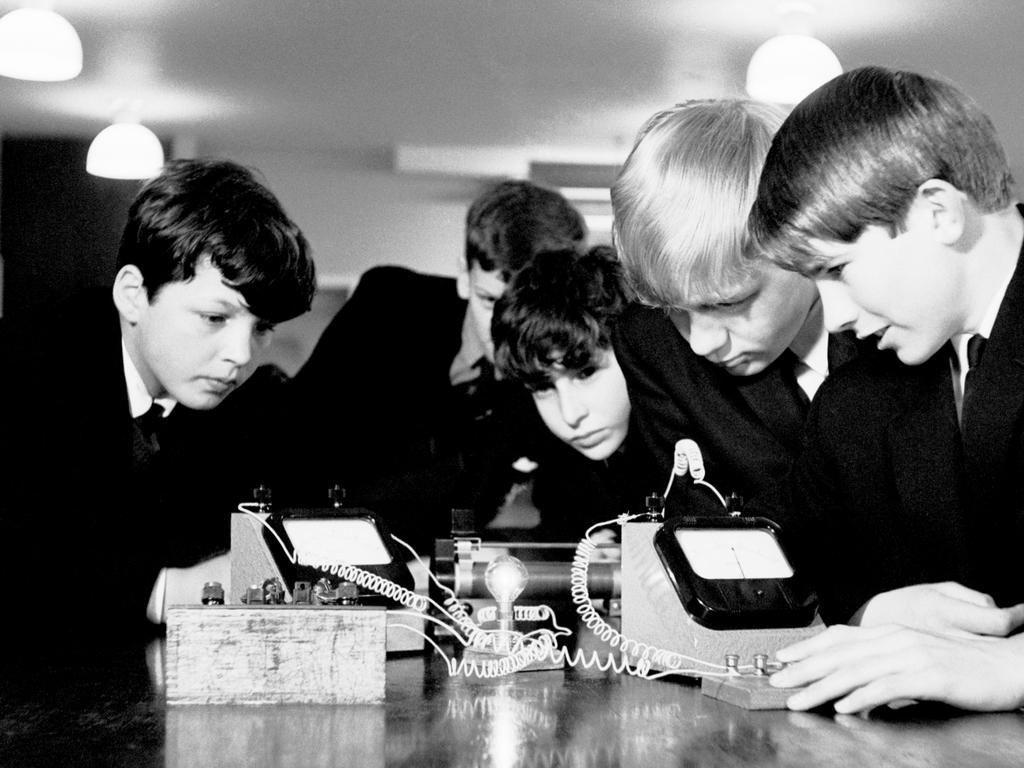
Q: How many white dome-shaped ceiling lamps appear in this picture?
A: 3